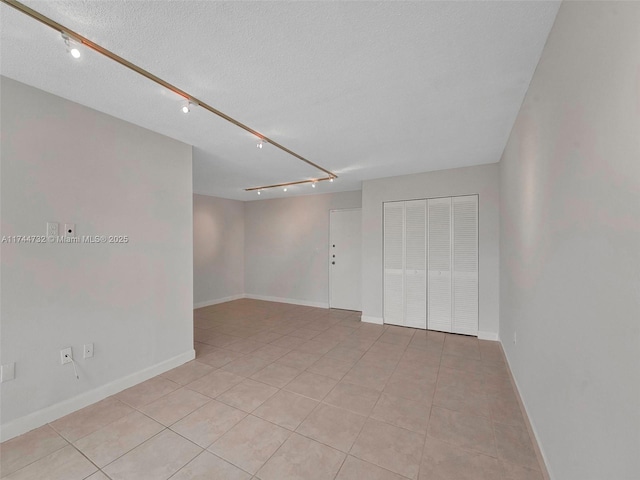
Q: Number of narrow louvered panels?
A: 4